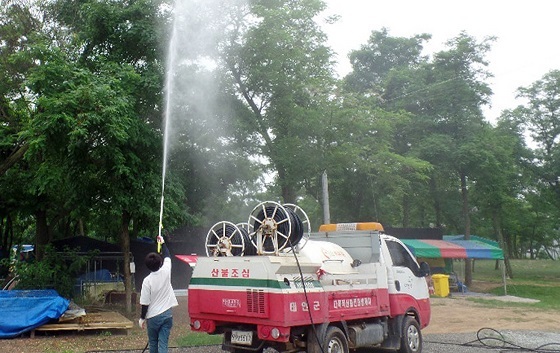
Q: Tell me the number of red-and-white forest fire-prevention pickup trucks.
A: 1